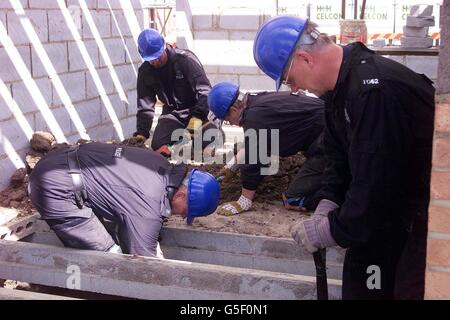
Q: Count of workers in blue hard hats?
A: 4